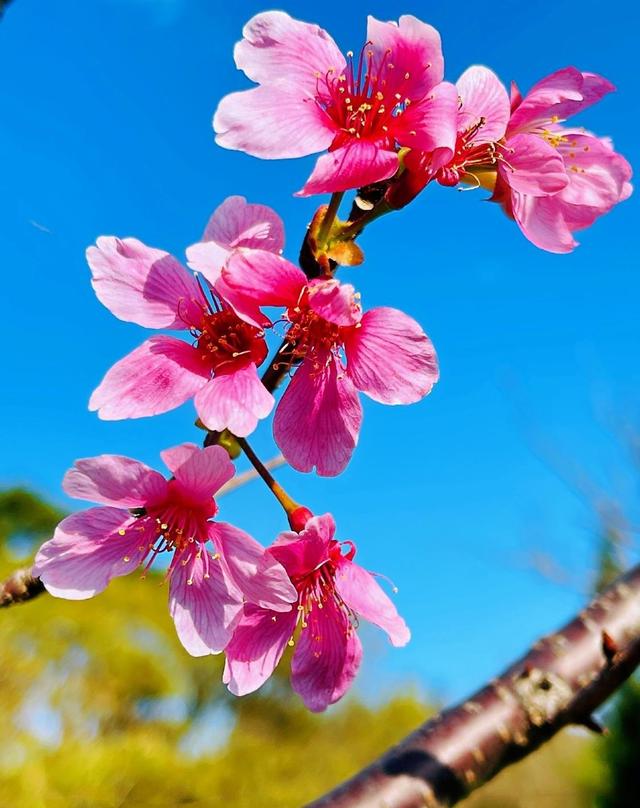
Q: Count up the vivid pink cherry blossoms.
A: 7